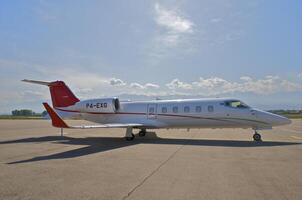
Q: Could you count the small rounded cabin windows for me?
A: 6